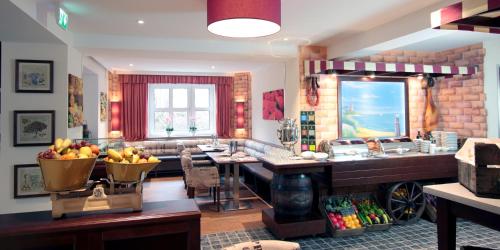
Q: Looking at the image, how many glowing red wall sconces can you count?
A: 2